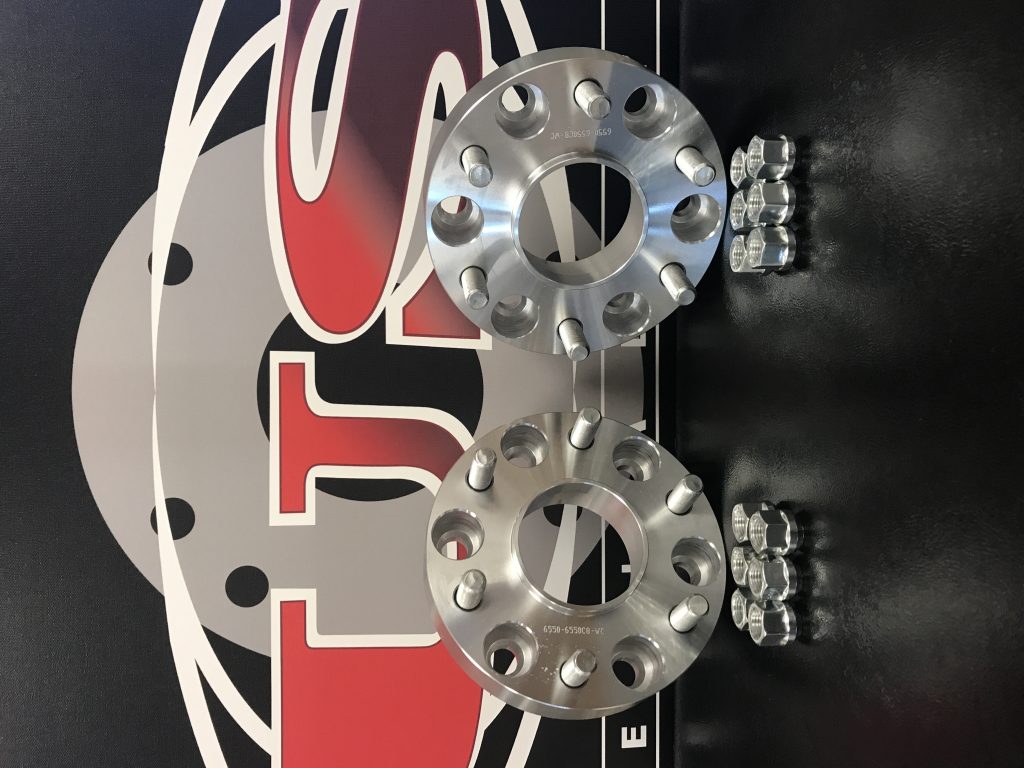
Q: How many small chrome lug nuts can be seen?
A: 12